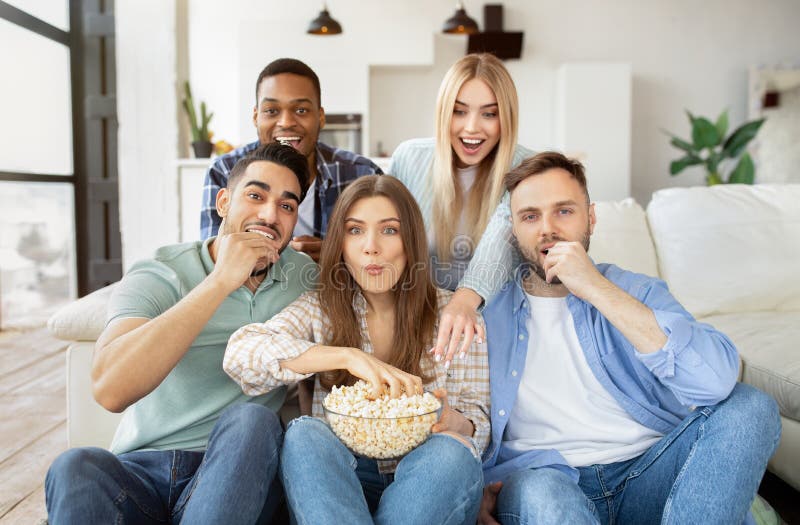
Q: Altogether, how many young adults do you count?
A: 5